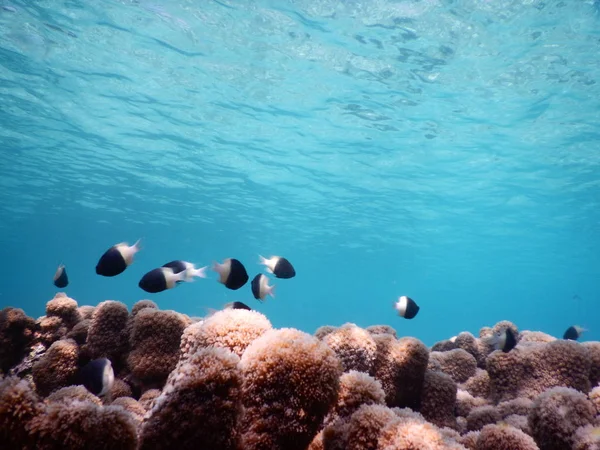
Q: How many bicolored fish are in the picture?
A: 12